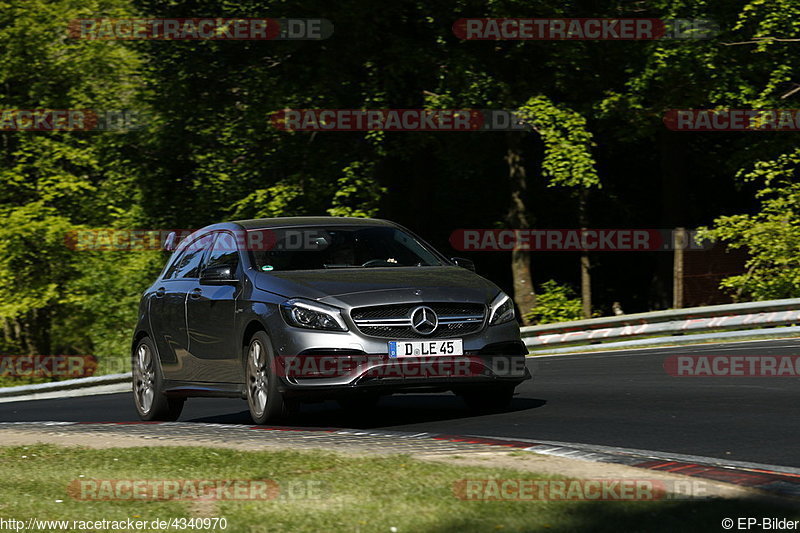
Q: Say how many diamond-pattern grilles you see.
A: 1